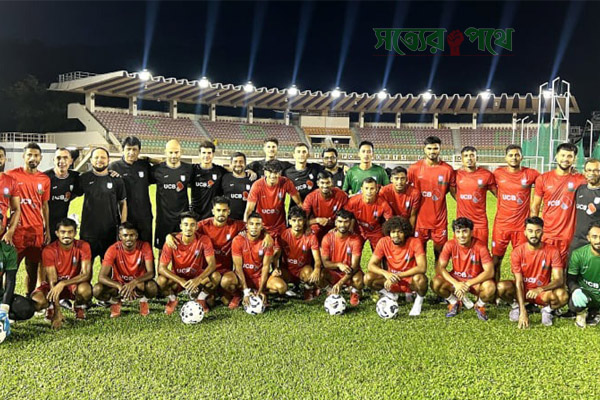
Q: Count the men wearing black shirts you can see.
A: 10